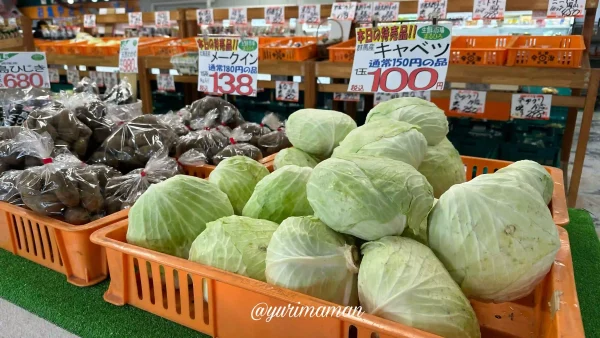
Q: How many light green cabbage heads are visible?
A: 14